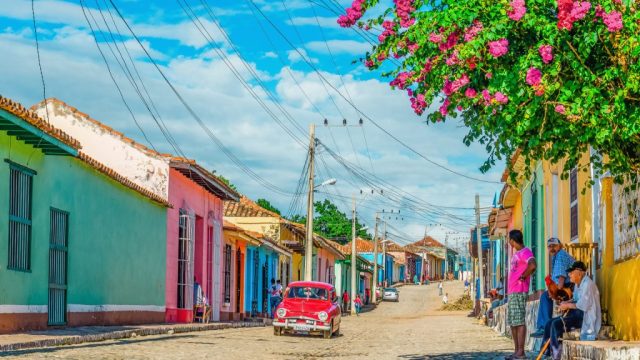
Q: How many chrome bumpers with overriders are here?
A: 1